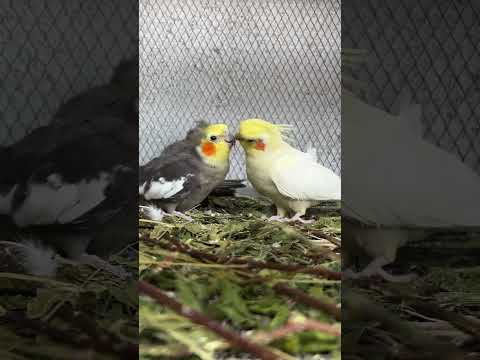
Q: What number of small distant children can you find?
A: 0